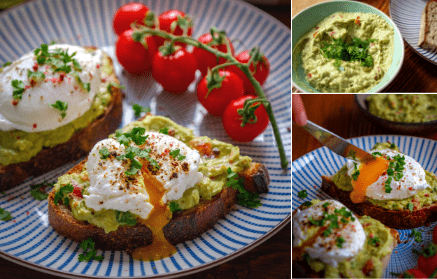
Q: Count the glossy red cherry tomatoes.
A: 8